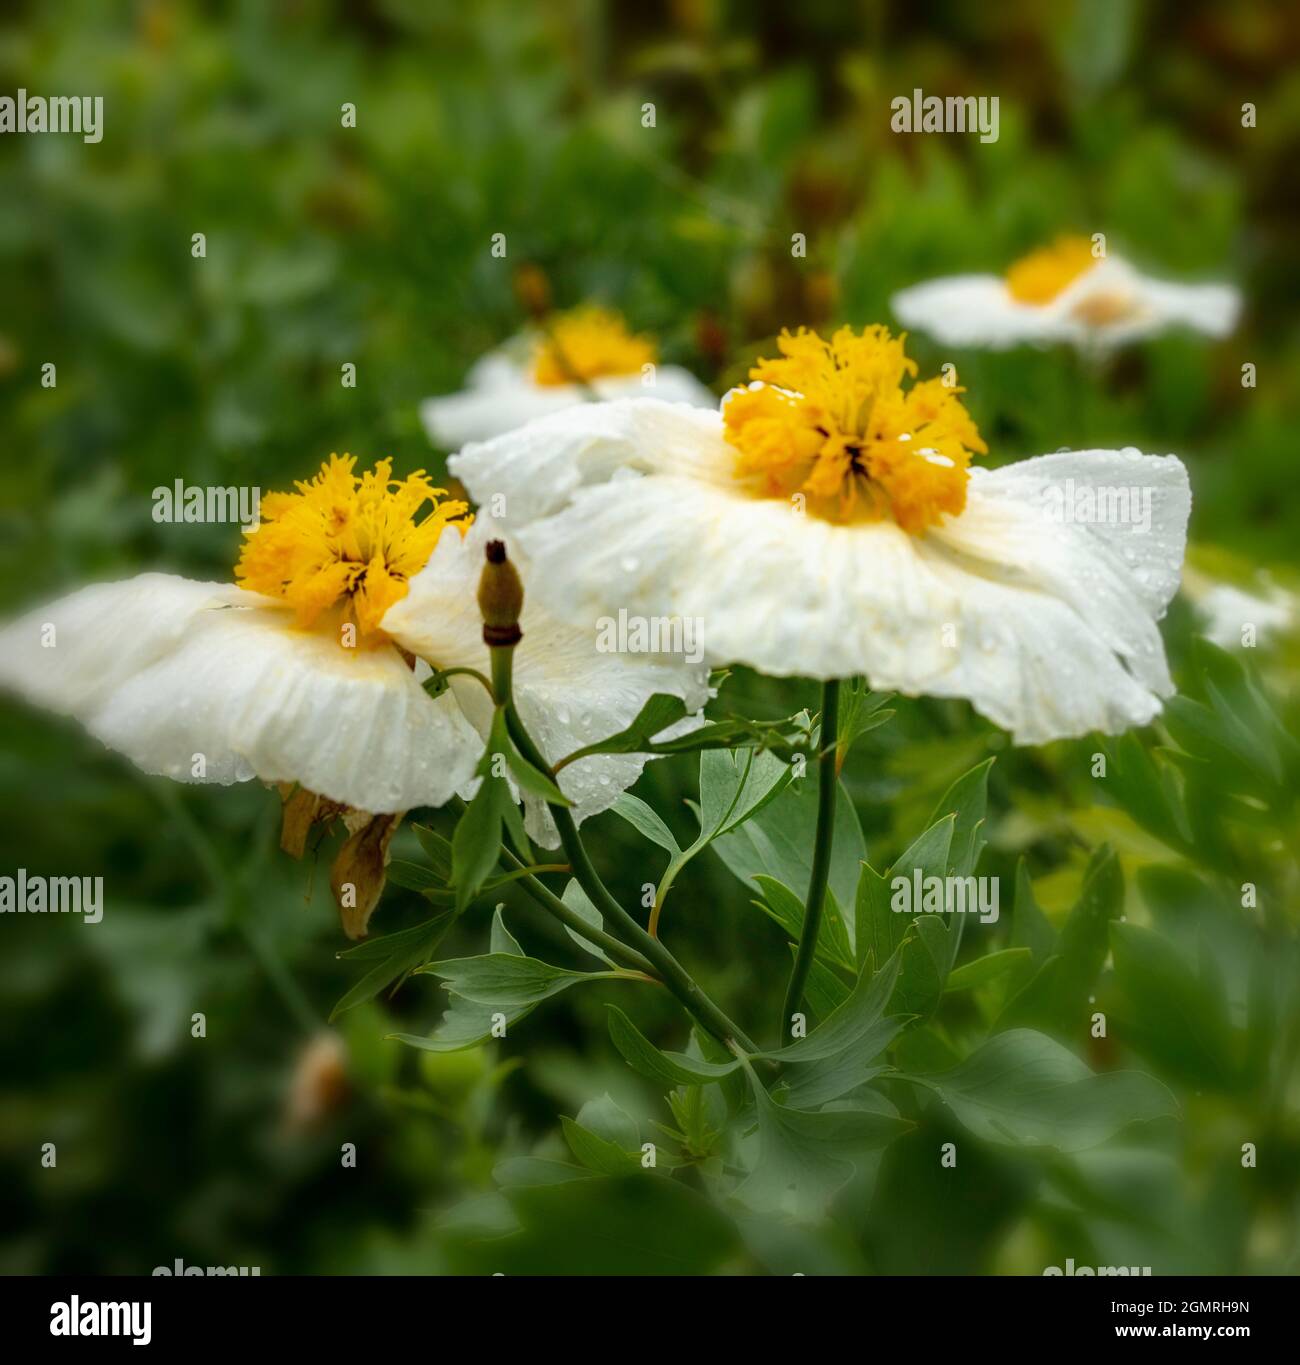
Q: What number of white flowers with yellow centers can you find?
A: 4